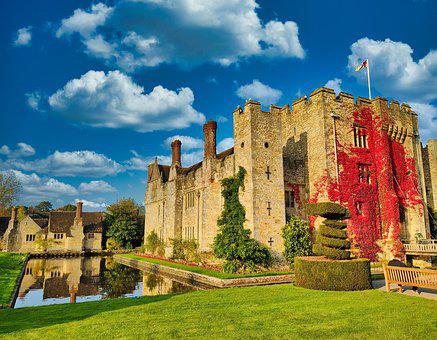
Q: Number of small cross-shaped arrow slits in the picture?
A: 3